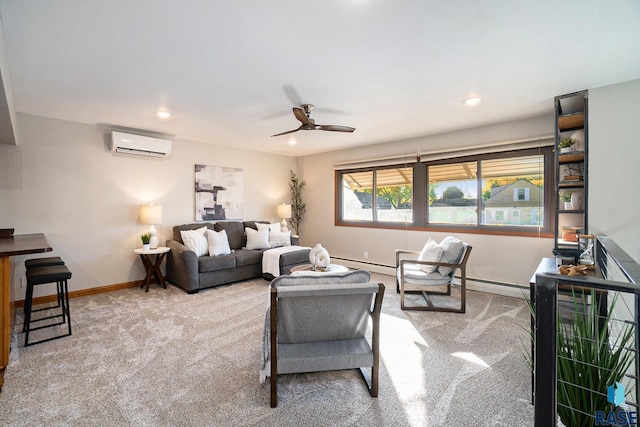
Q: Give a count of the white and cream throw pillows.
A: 6